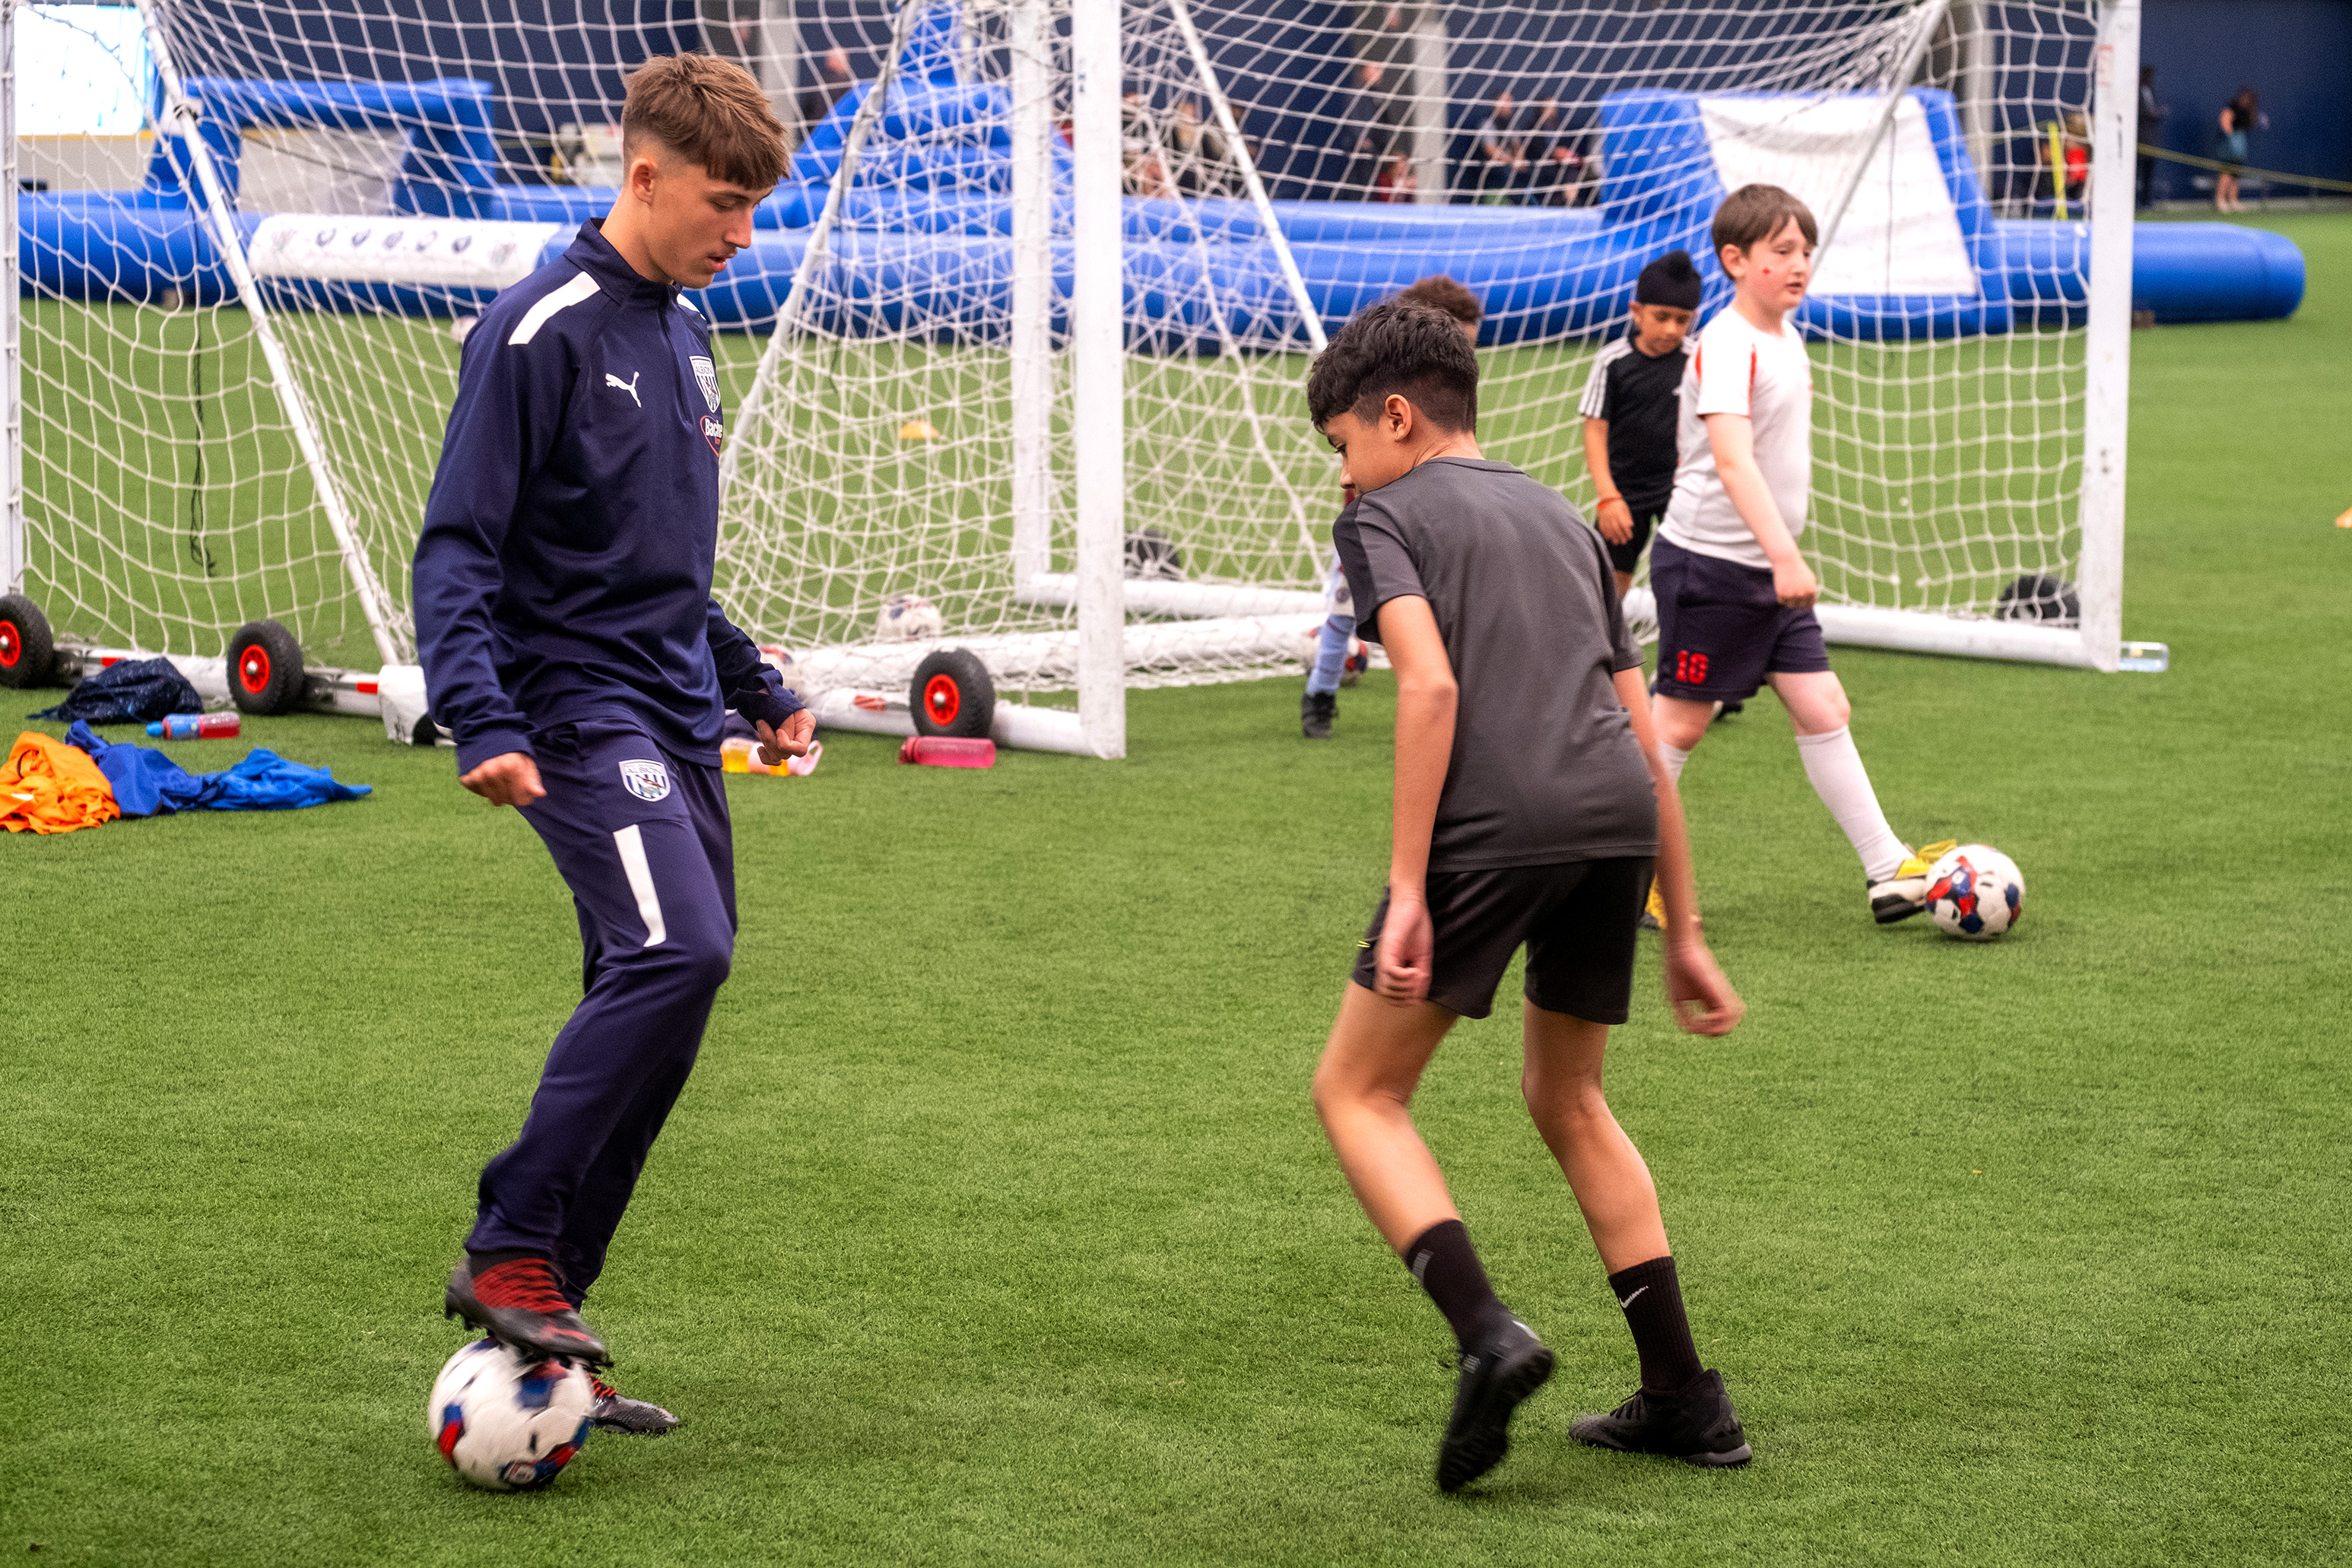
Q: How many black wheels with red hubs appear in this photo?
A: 3